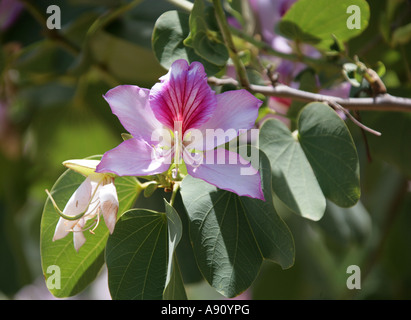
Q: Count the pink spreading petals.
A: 5